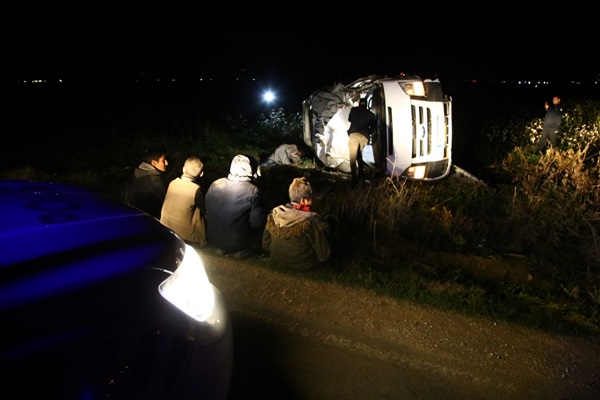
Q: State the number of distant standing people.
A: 2